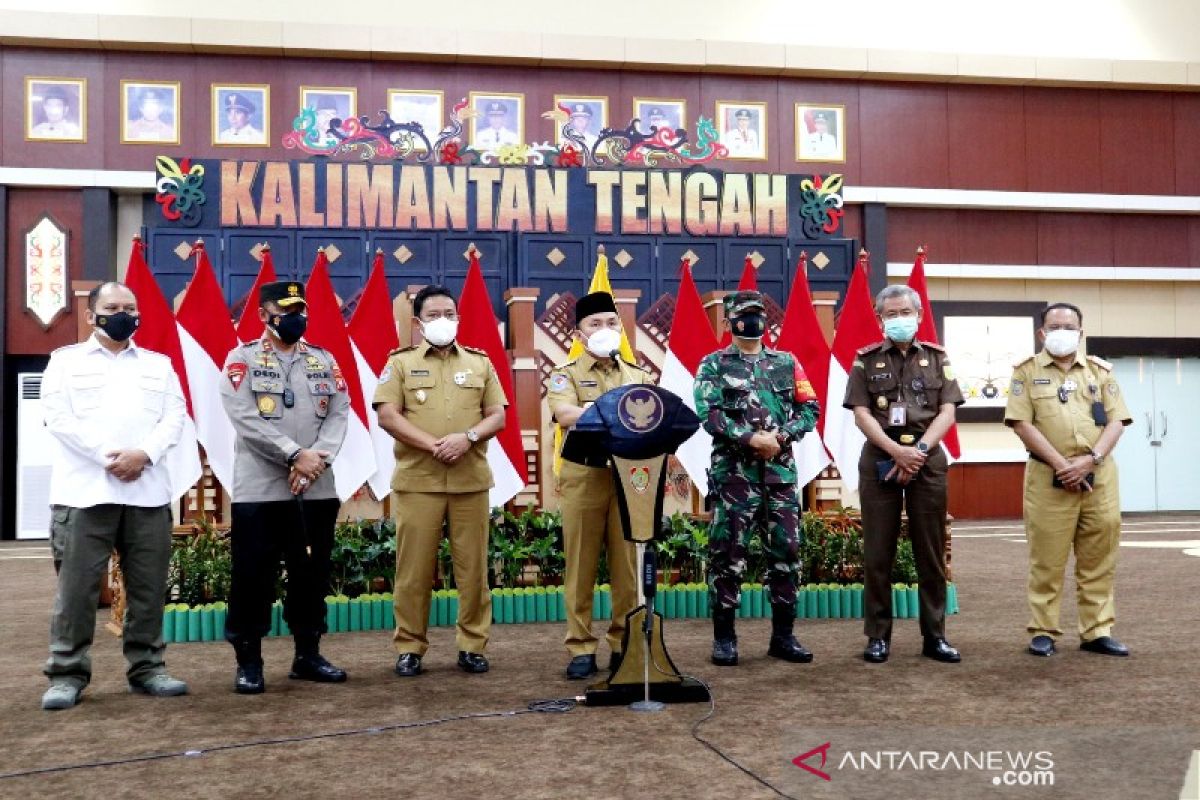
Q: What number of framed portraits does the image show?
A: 10